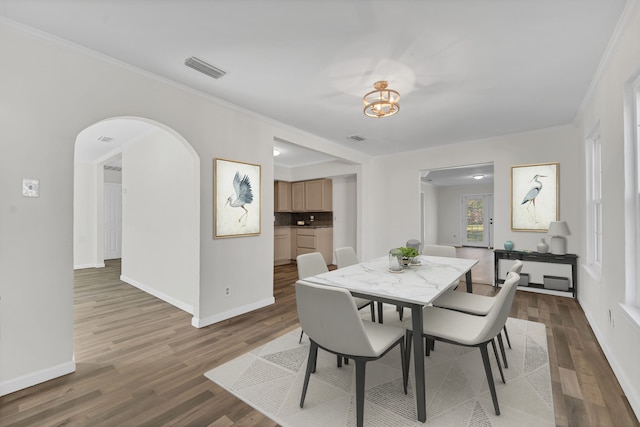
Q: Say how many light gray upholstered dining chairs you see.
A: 6